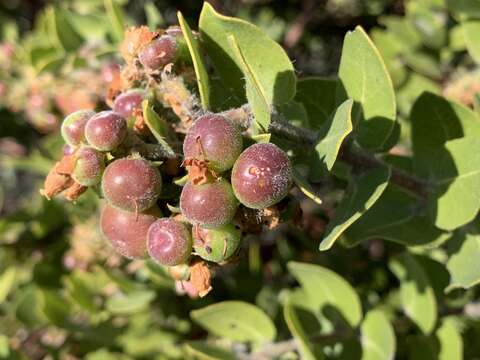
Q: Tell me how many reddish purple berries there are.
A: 11